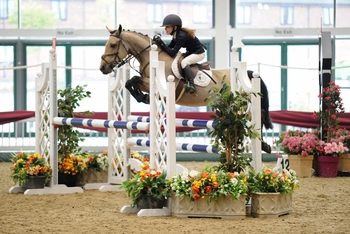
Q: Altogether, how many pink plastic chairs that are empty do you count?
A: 0